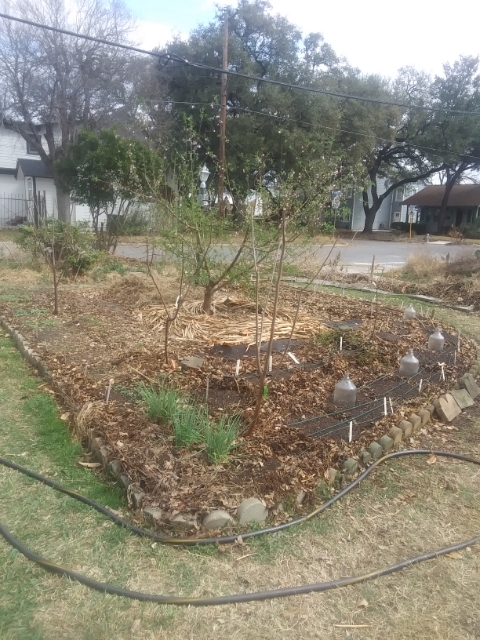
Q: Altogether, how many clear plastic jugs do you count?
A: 4